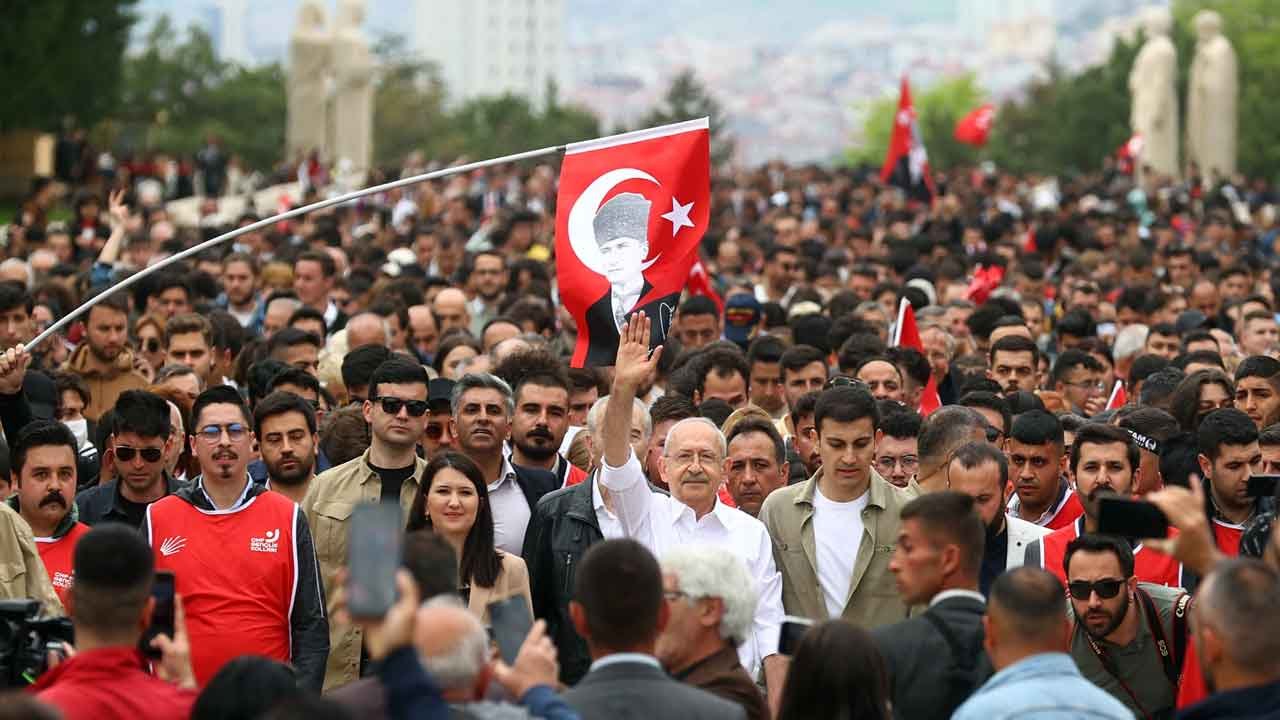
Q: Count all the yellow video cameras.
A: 0